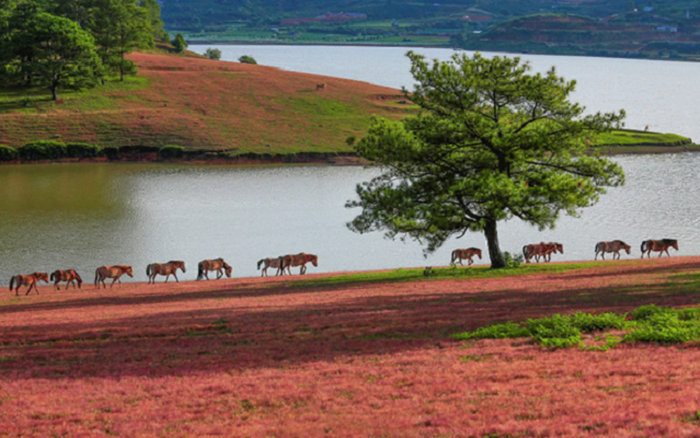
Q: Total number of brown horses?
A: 12